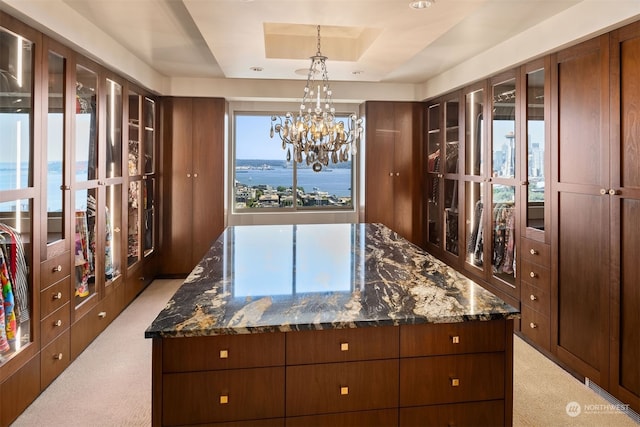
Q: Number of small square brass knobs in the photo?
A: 6